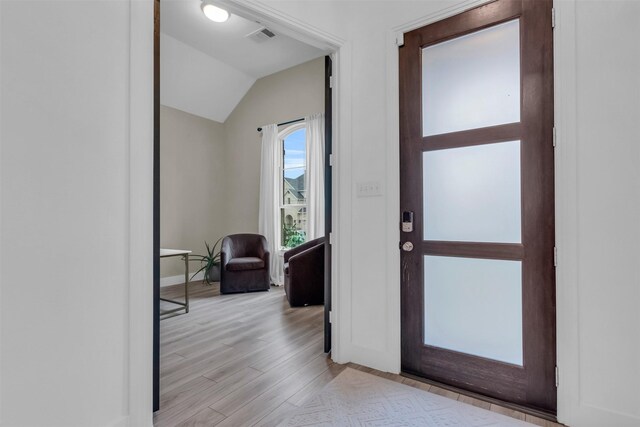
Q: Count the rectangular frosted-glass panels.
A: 3